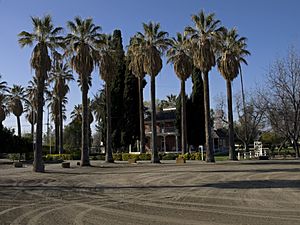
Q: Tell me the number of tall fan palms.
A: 8